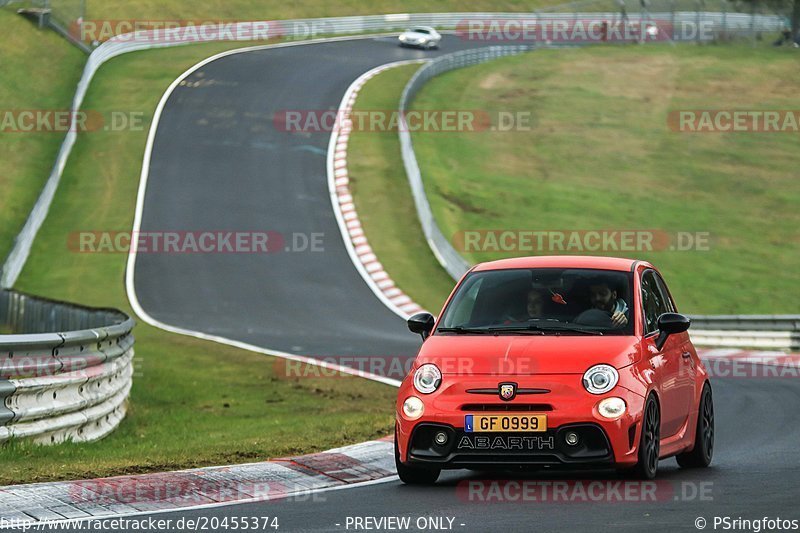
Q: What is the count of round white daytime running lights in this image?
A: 2